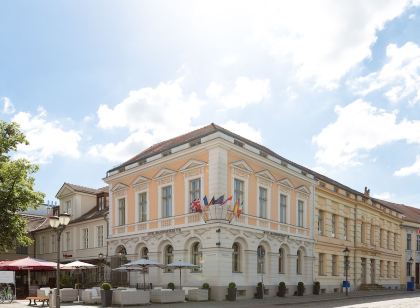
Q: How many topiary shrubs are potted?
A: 8